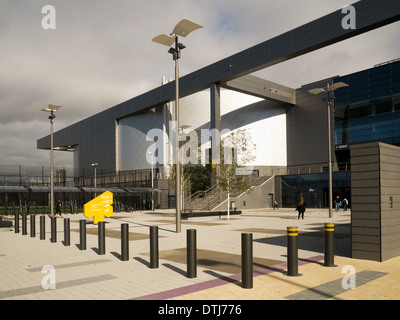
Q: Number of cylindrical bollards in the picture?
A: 14